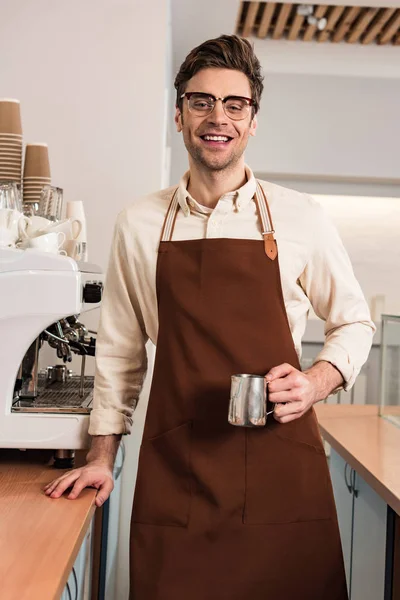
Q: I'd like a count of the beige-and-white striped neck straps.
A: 2